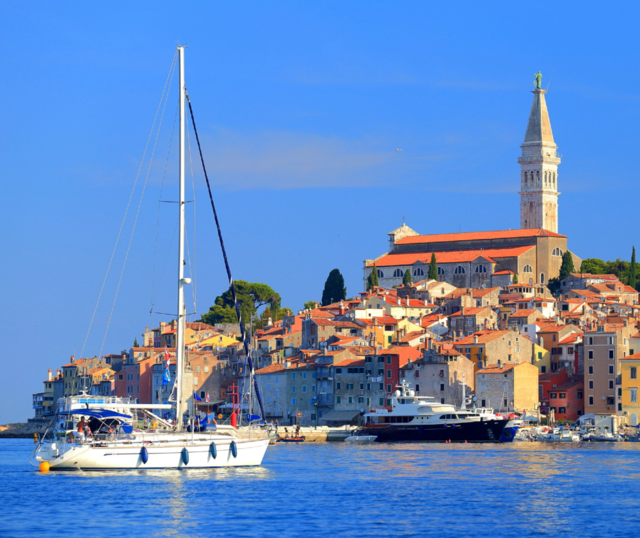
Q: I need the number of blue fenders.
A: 4